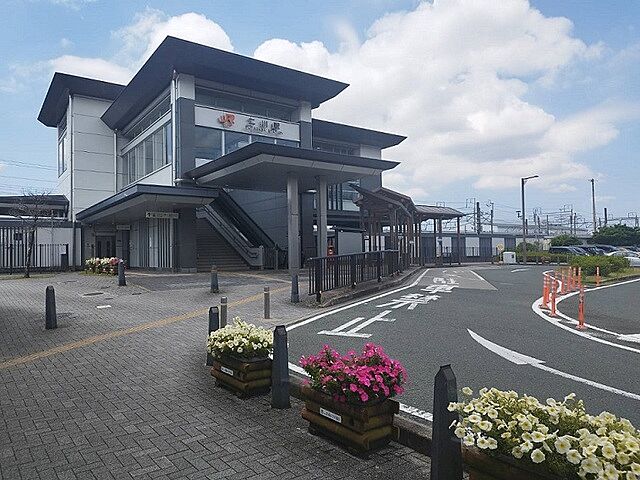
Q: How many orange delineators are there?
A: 10